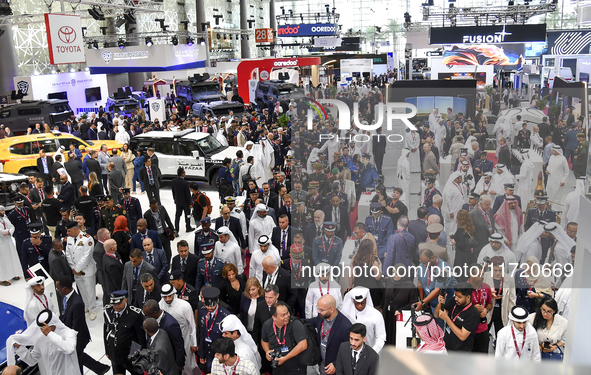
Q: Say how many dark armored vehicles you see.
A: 5